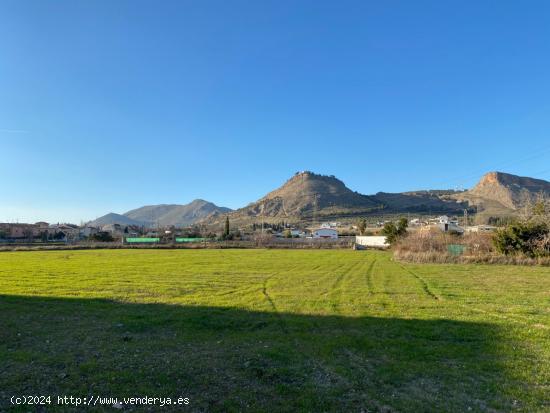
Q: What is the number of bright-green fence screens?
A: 2